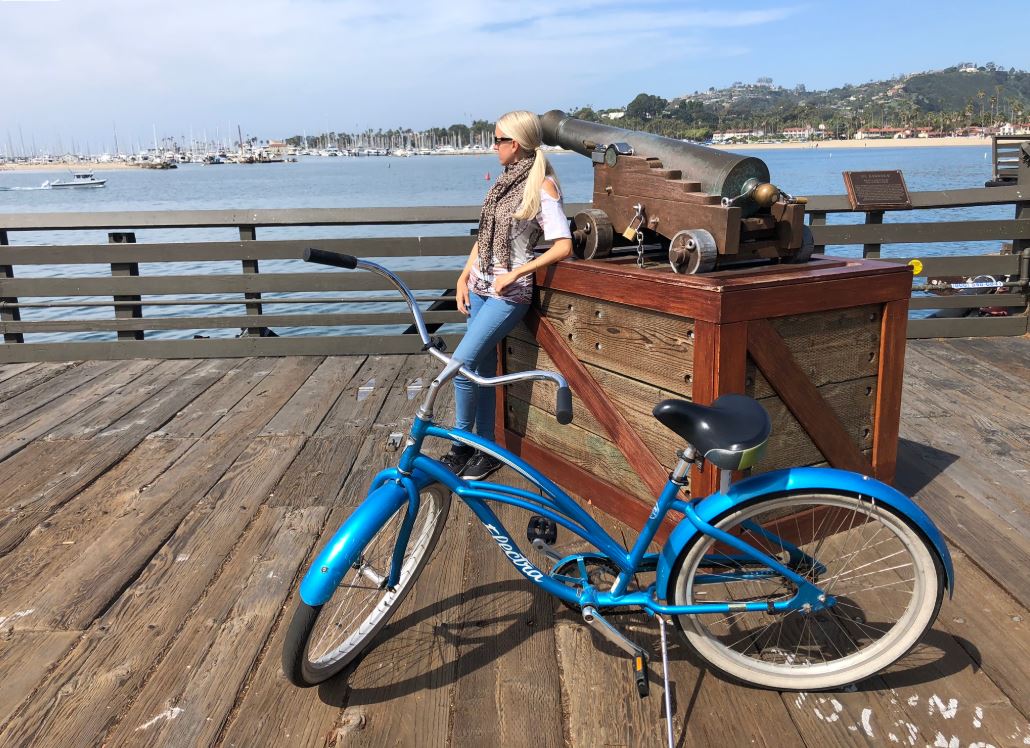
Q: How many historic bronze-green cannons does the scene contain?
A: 1